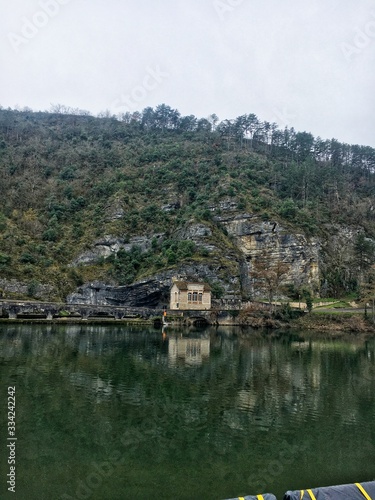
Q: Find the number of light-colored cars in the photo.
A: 0